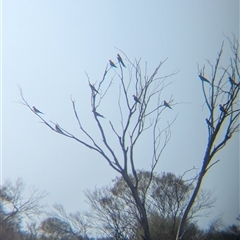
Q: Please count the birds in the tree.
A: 12